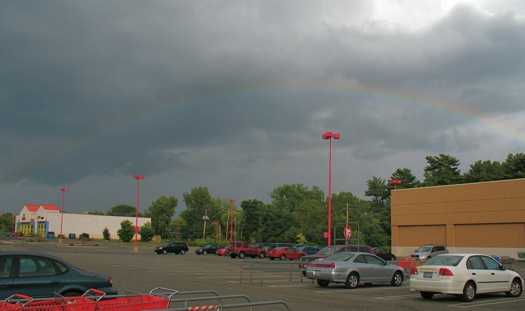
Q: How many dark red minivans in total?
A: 1